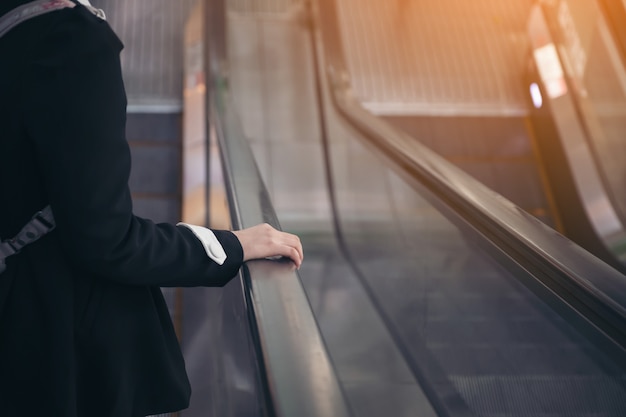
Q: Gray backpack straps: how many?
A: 2